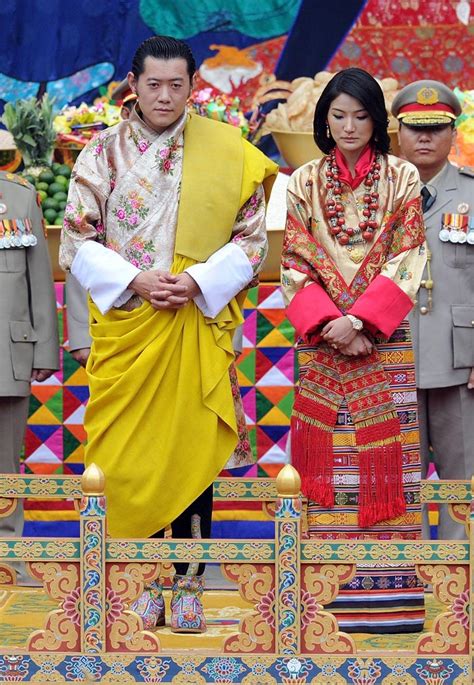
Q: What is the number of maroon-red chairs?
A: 0